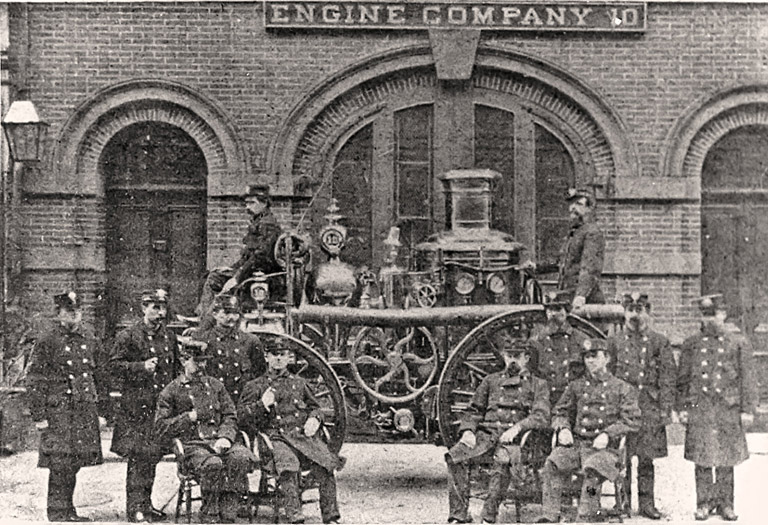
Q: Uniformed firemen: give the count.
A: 12